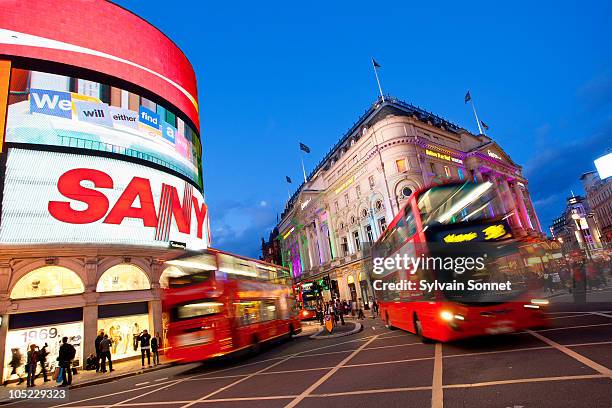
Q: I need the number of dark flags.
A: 5